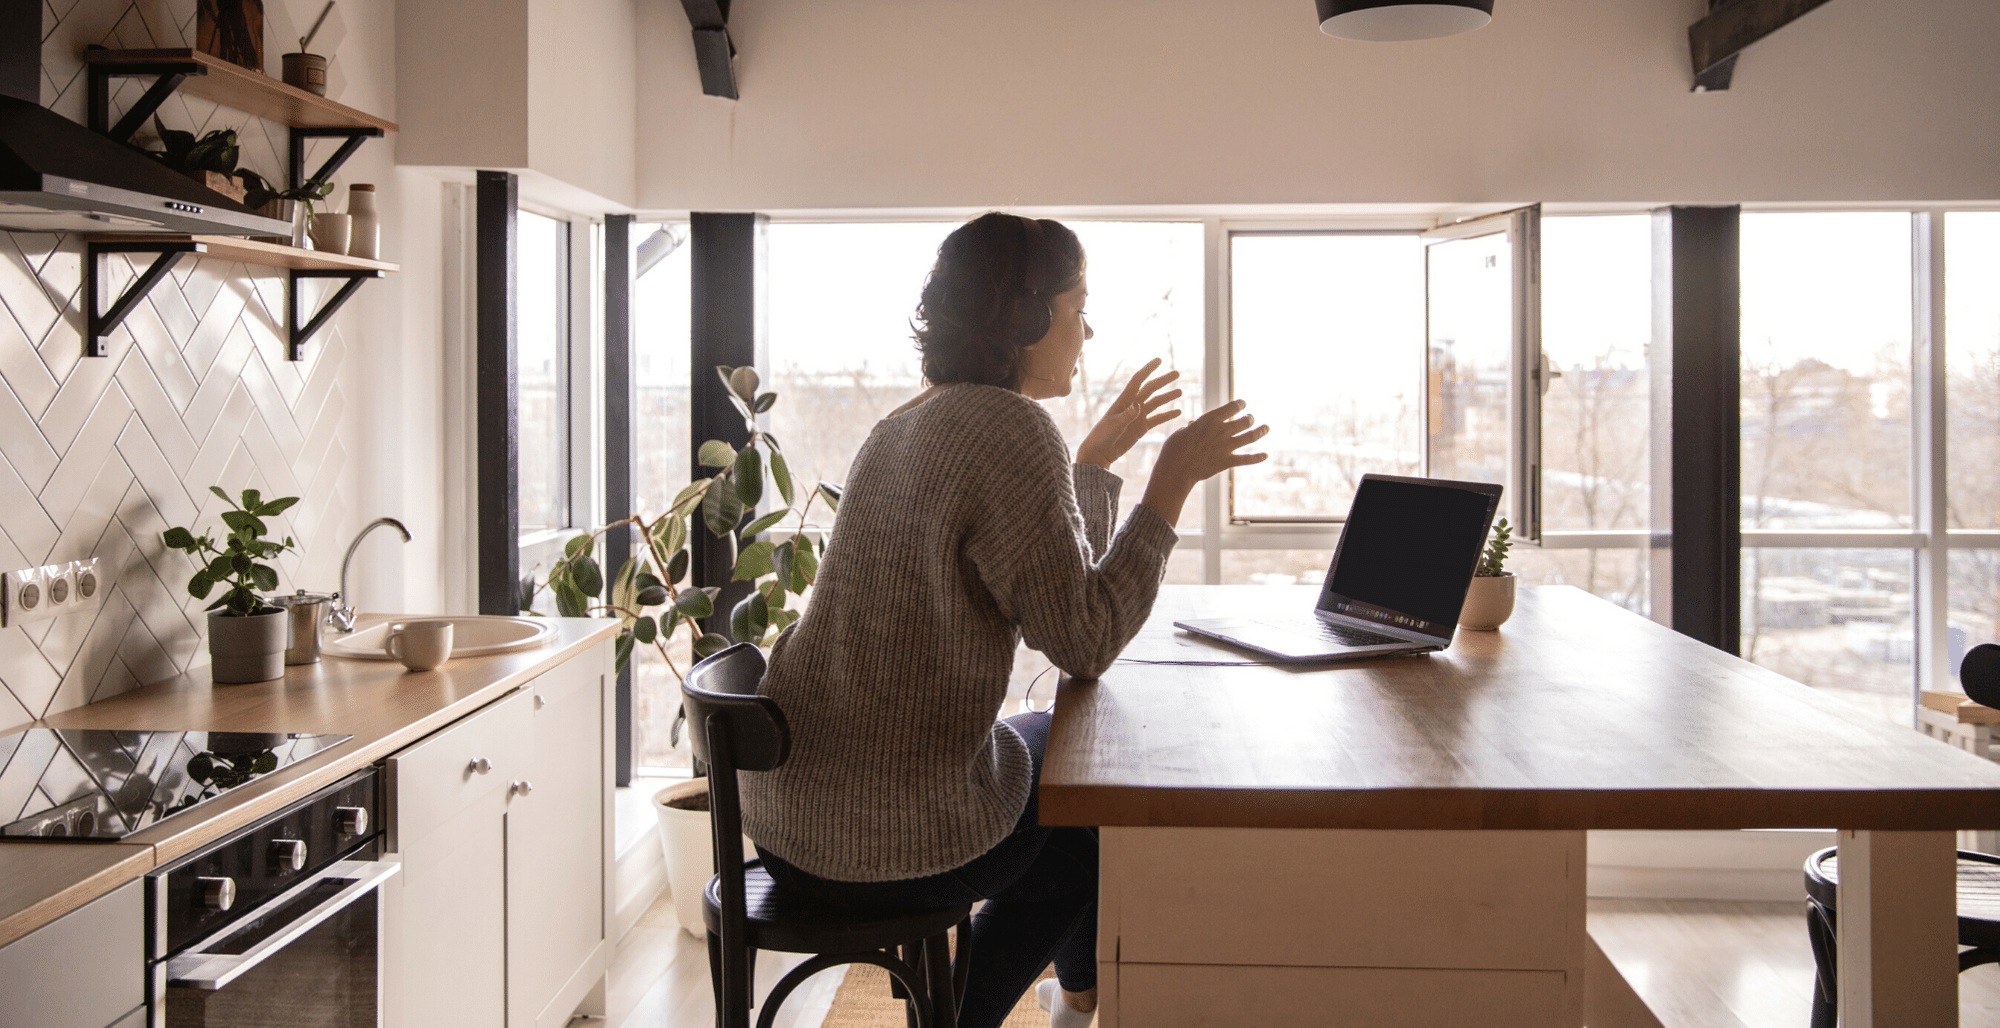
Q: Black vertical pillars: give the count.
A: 4